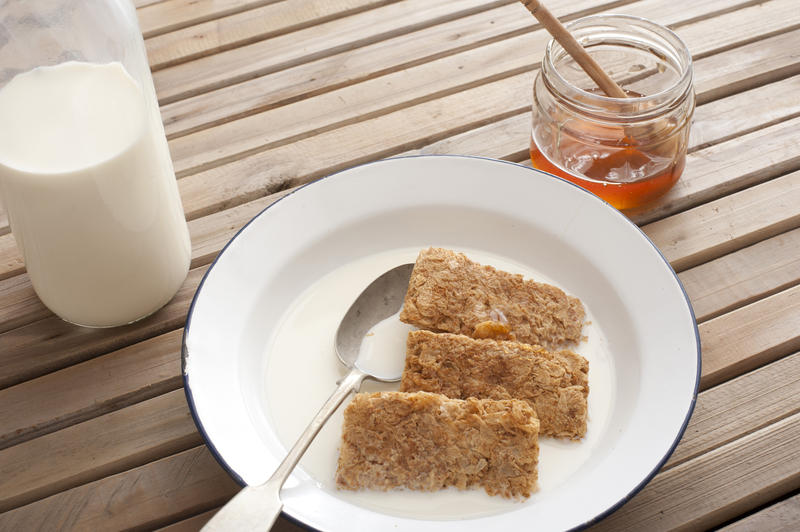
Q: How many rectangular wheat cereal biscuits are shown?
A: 3